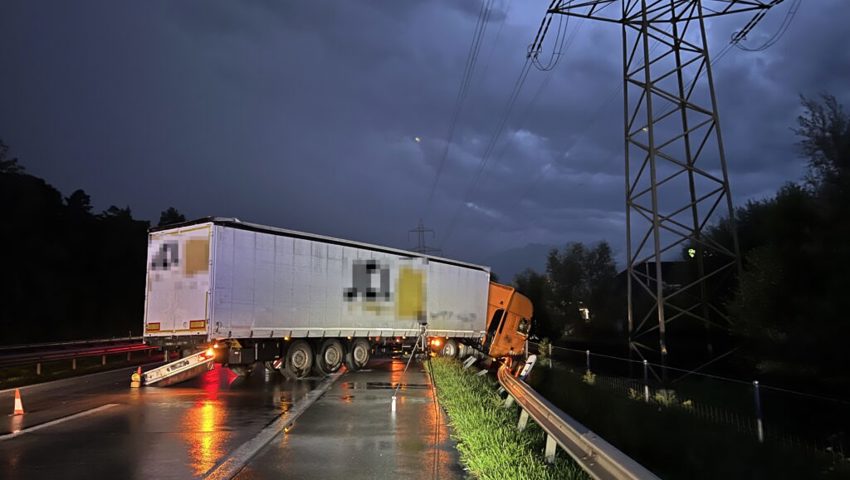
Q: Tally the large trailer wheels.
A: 3